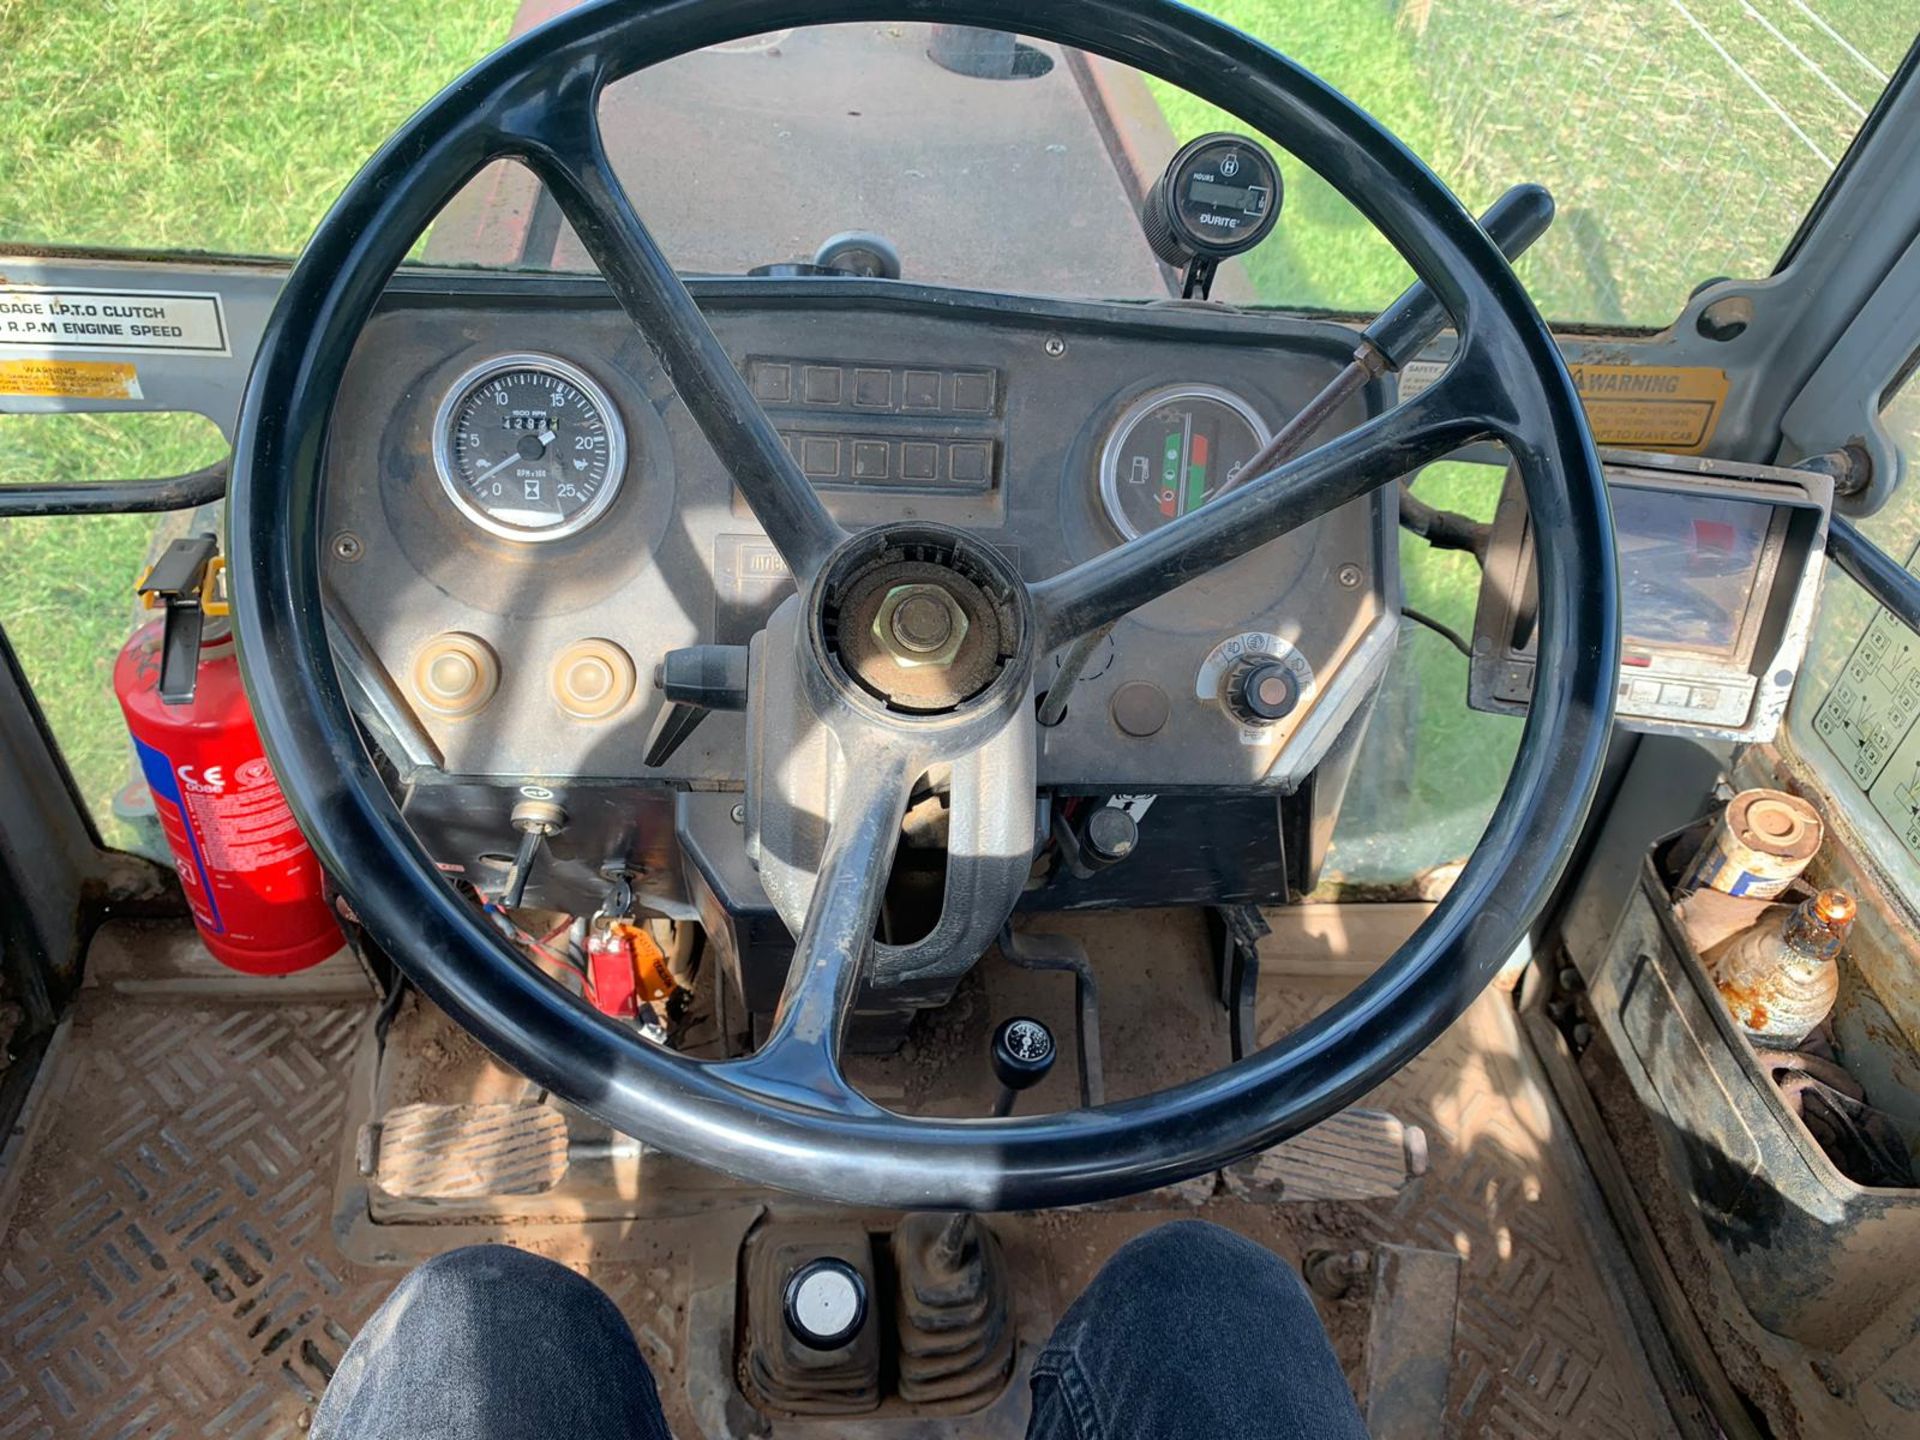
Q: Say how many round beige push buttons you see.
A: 2